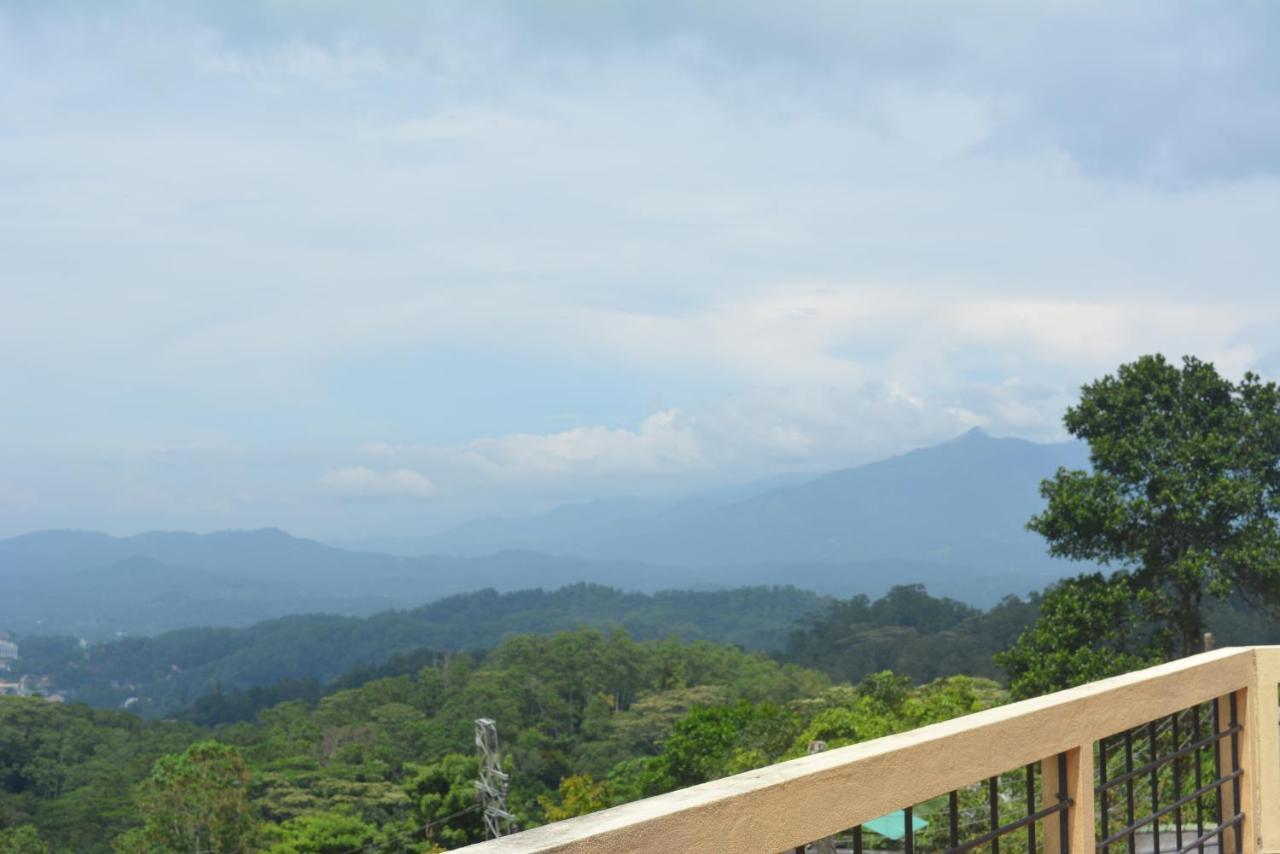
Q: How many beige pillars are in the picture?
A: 2